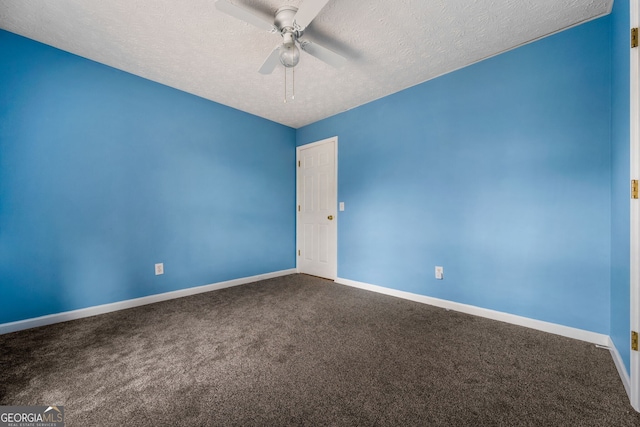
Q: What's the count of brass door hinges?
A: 6